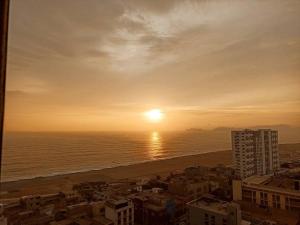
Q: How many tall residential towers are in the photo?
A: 1